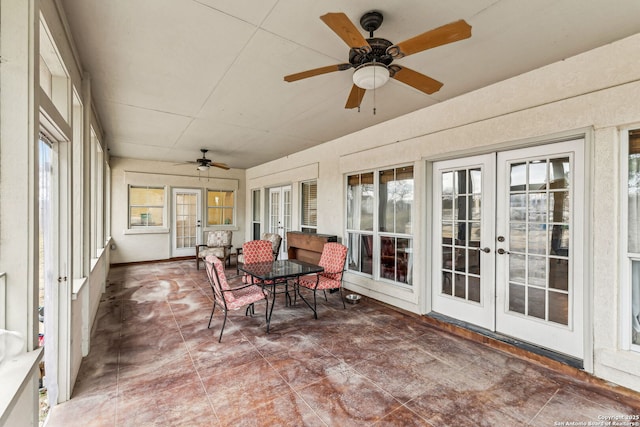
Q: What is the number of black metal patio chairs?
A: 3